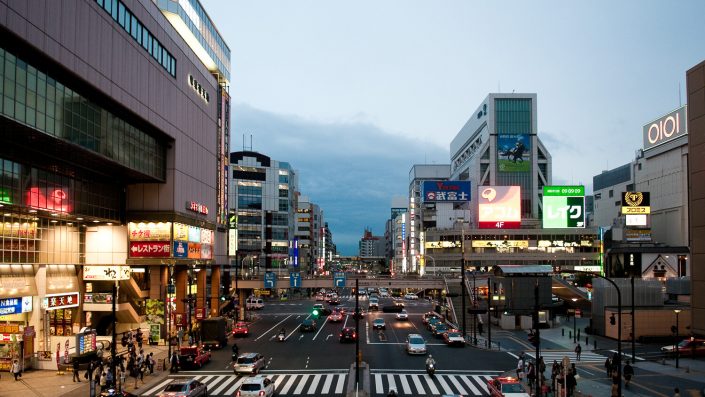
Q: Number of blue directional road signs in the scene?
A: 3